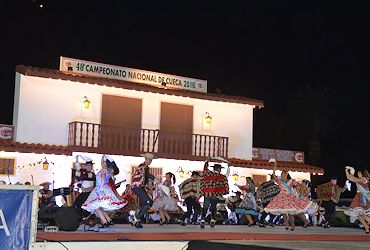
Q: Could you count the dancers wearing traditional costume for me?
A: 12